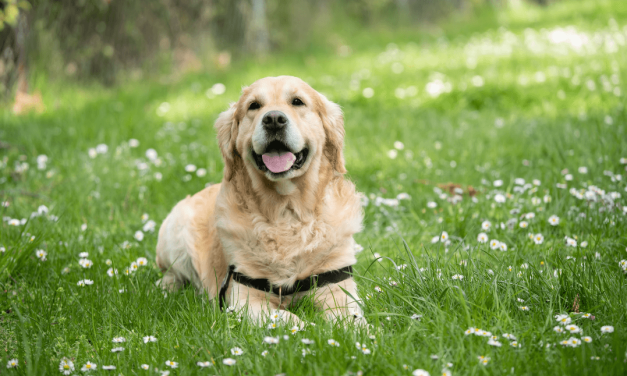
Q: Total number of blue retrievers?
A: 0